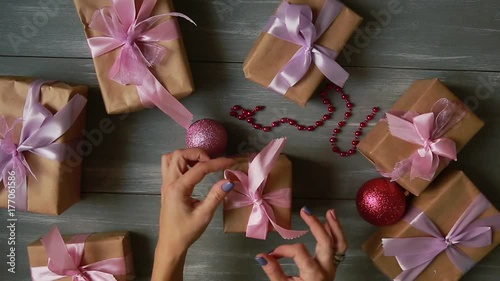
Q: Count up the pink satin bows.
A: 4